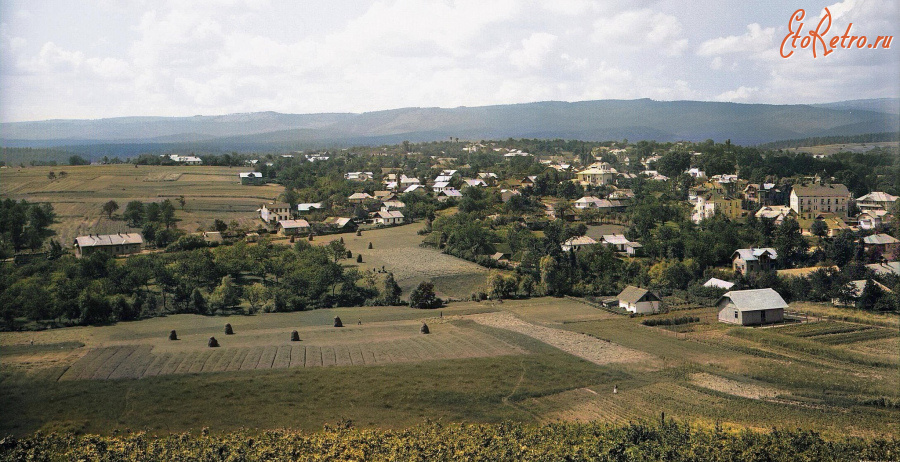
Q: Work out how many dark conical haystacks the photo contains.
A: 13